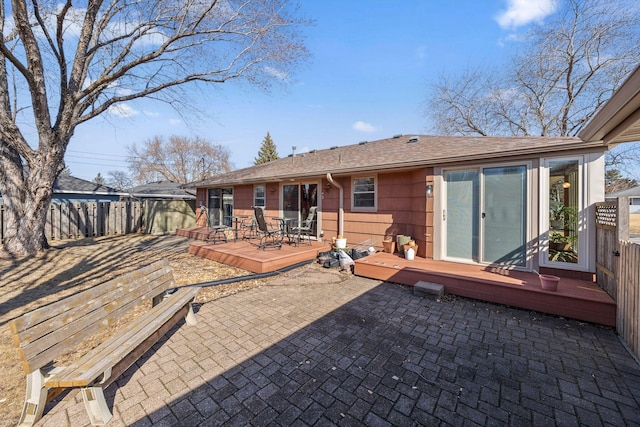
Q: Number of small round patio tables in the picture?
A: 2